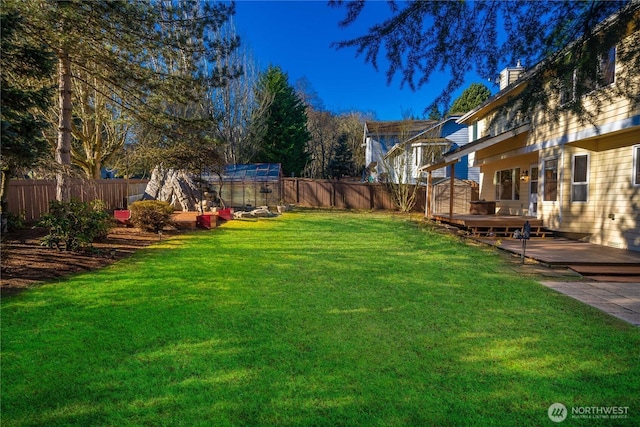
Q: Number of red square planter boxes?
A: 3